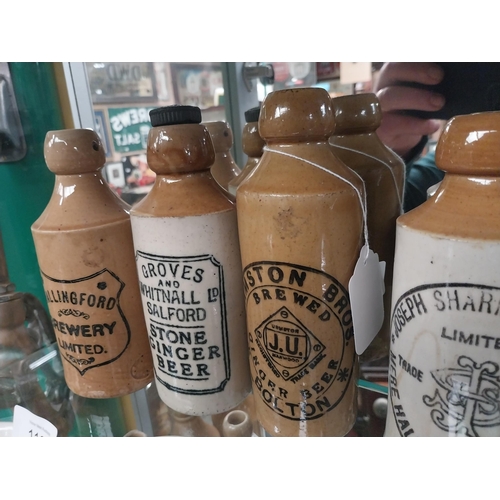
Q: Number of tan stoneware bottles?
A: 2